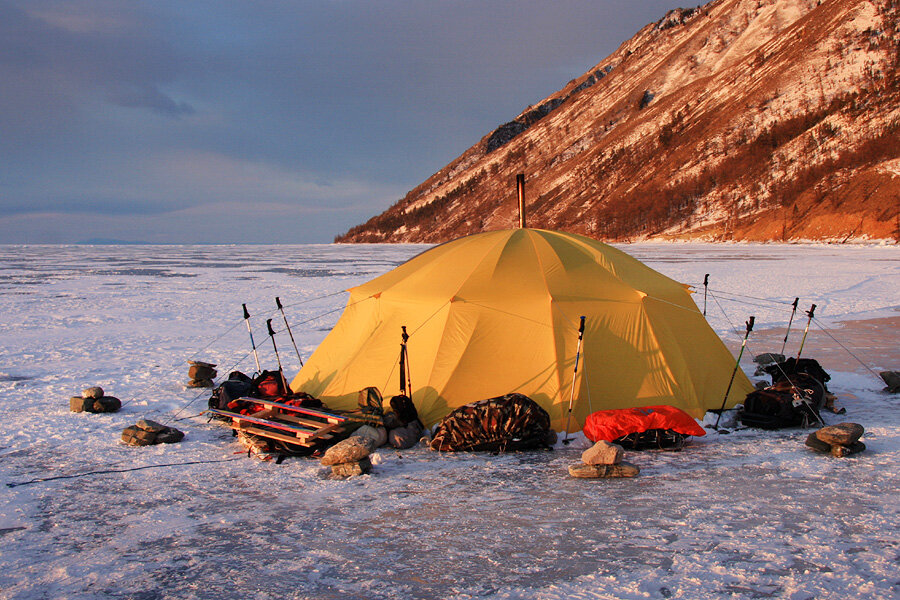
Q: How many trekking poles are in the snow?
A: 9